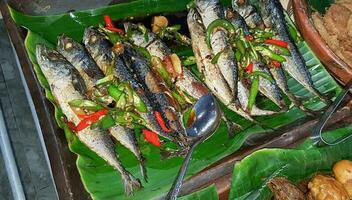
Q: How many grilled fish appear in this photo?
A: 11